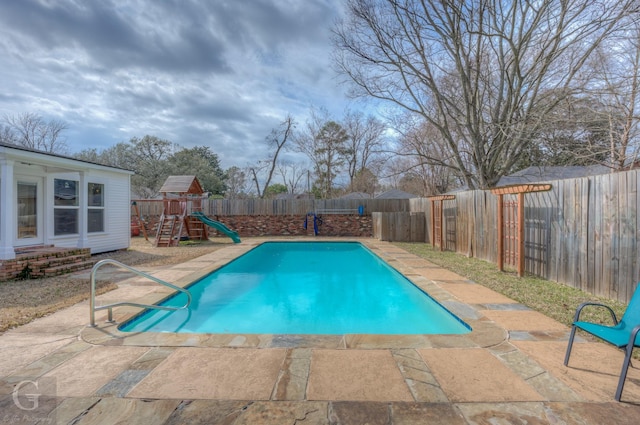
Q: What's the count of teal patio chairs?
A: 1